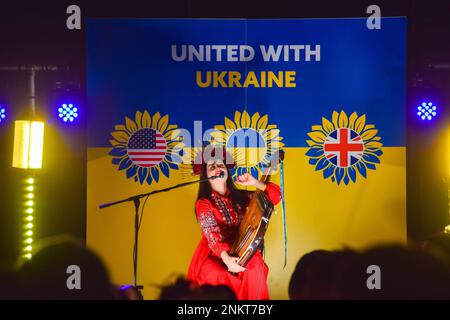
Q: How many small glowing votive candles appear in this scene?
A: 0